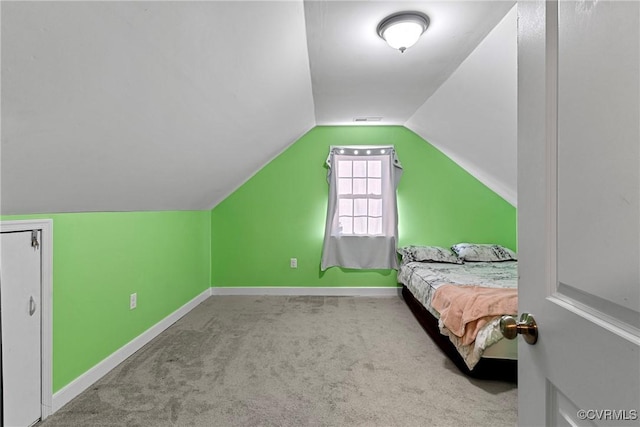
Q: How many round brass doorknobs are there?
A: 1